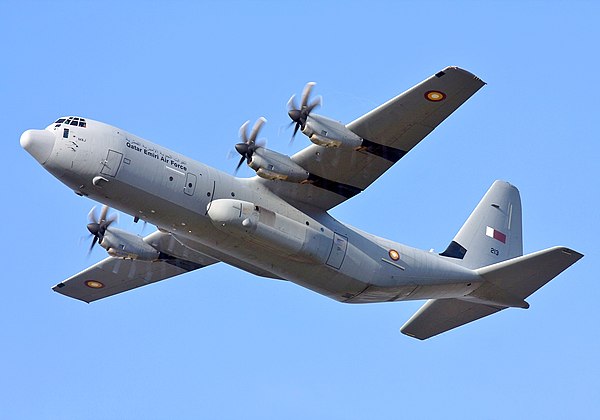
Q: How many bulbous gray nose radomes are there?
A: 1